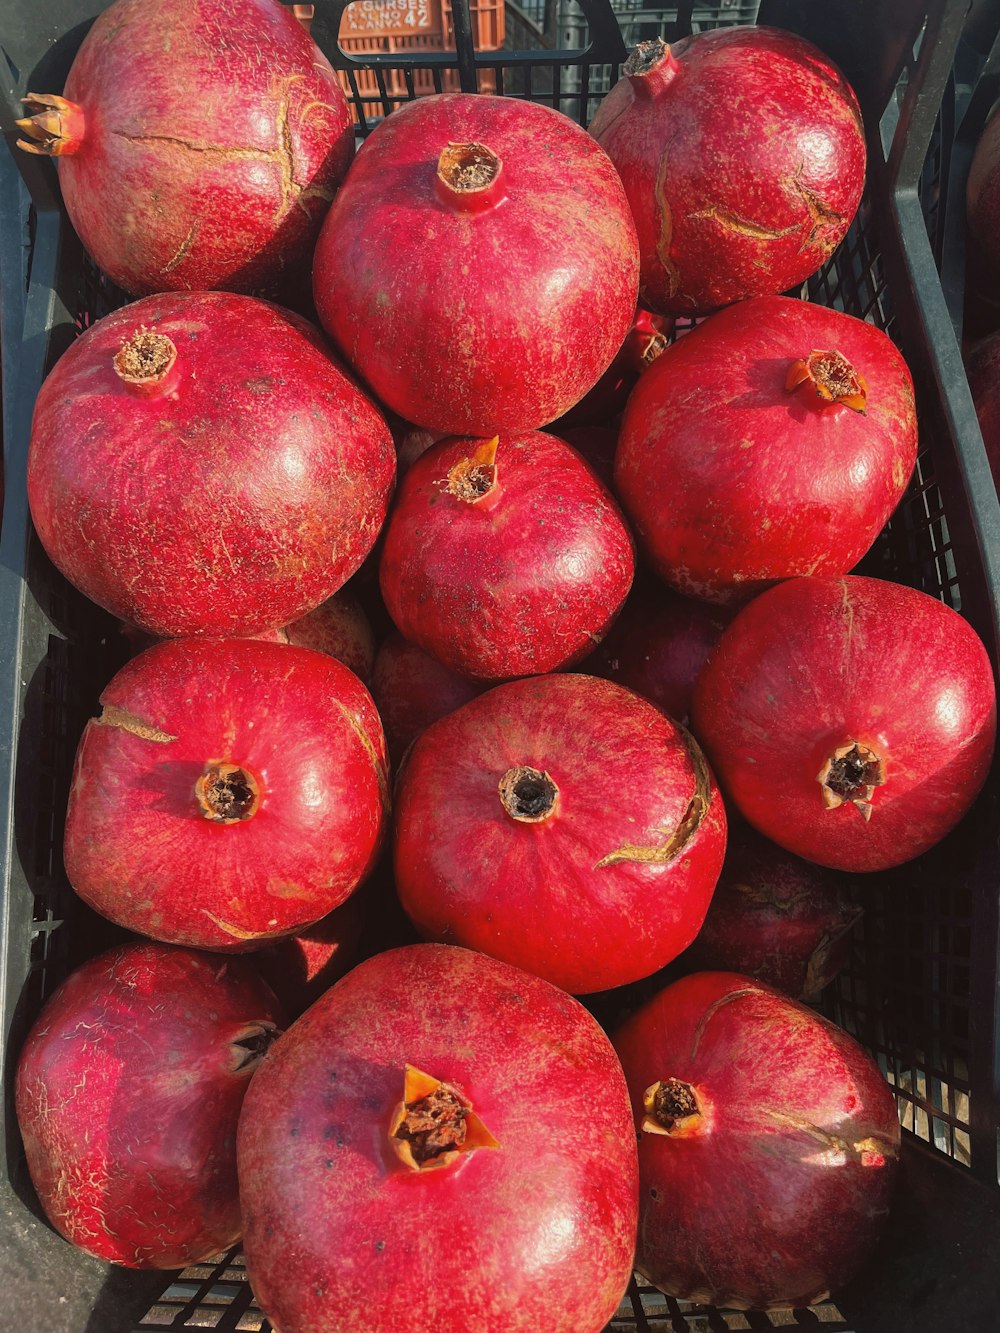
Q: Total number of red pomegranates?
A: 12